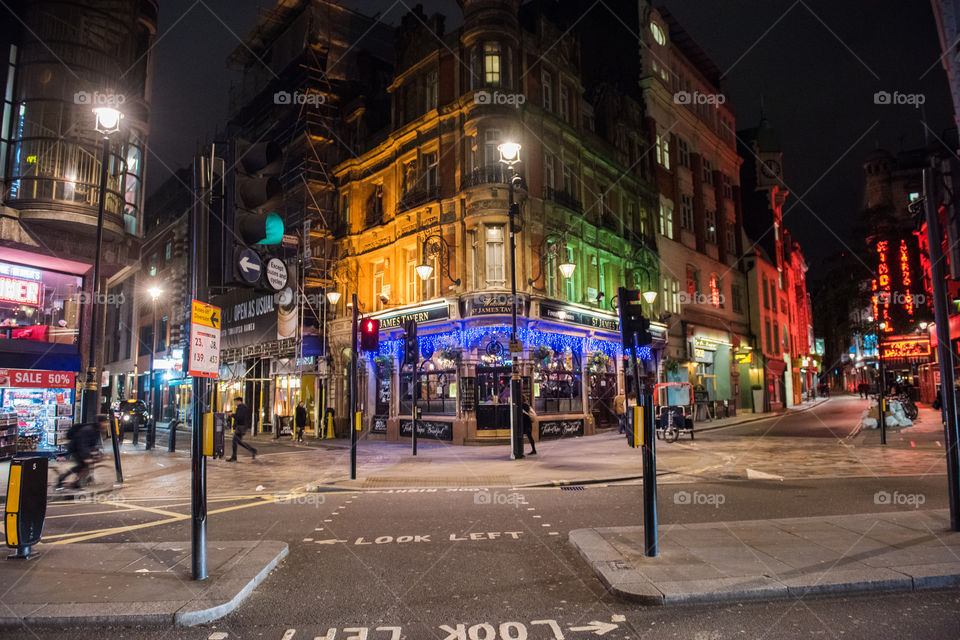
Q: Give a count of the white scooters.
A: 0